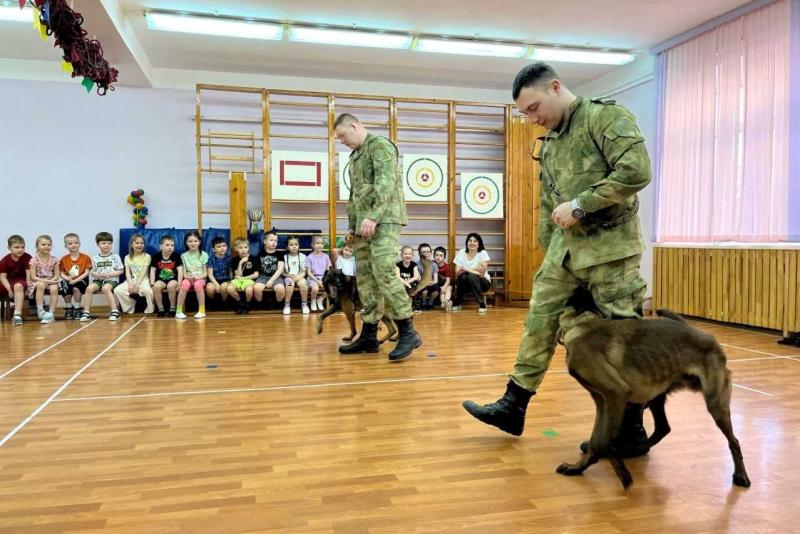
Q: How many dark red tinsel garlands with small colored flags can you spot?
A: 1